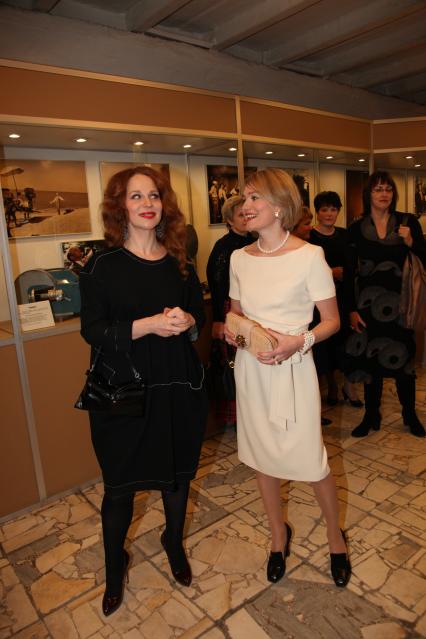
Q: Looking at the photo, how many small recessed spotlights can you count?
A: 11